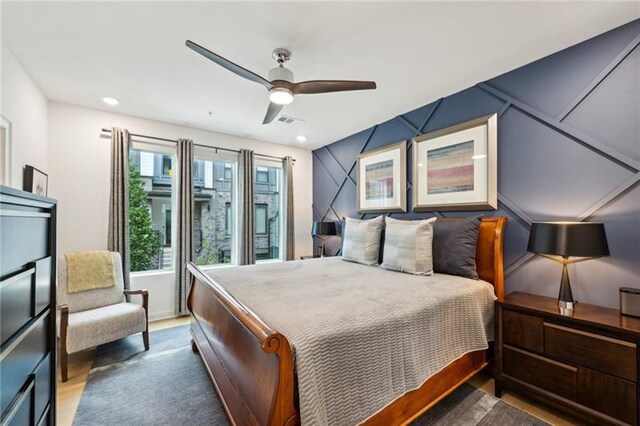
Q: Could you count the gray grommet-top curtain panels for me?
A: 4